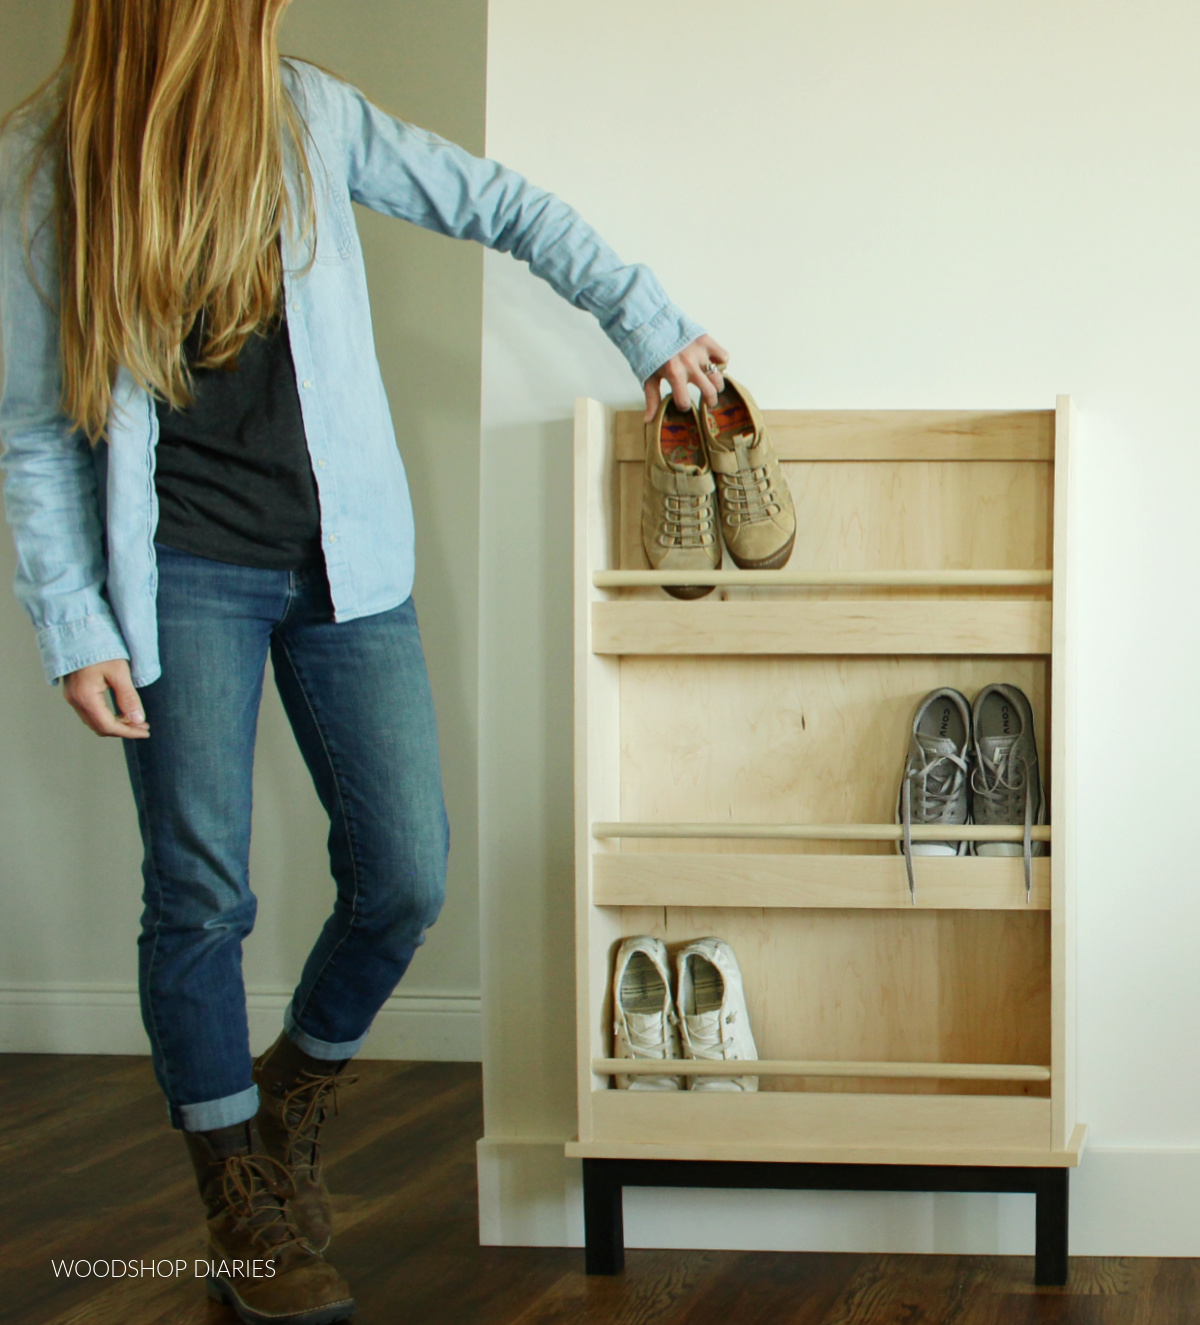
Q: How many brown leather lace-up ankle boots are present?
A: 2